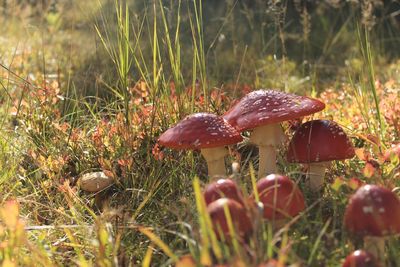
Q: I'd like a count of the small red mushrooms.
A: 5